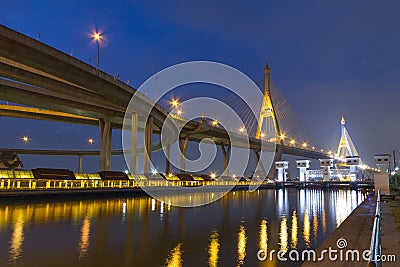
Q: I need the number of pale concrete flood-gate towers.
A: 5